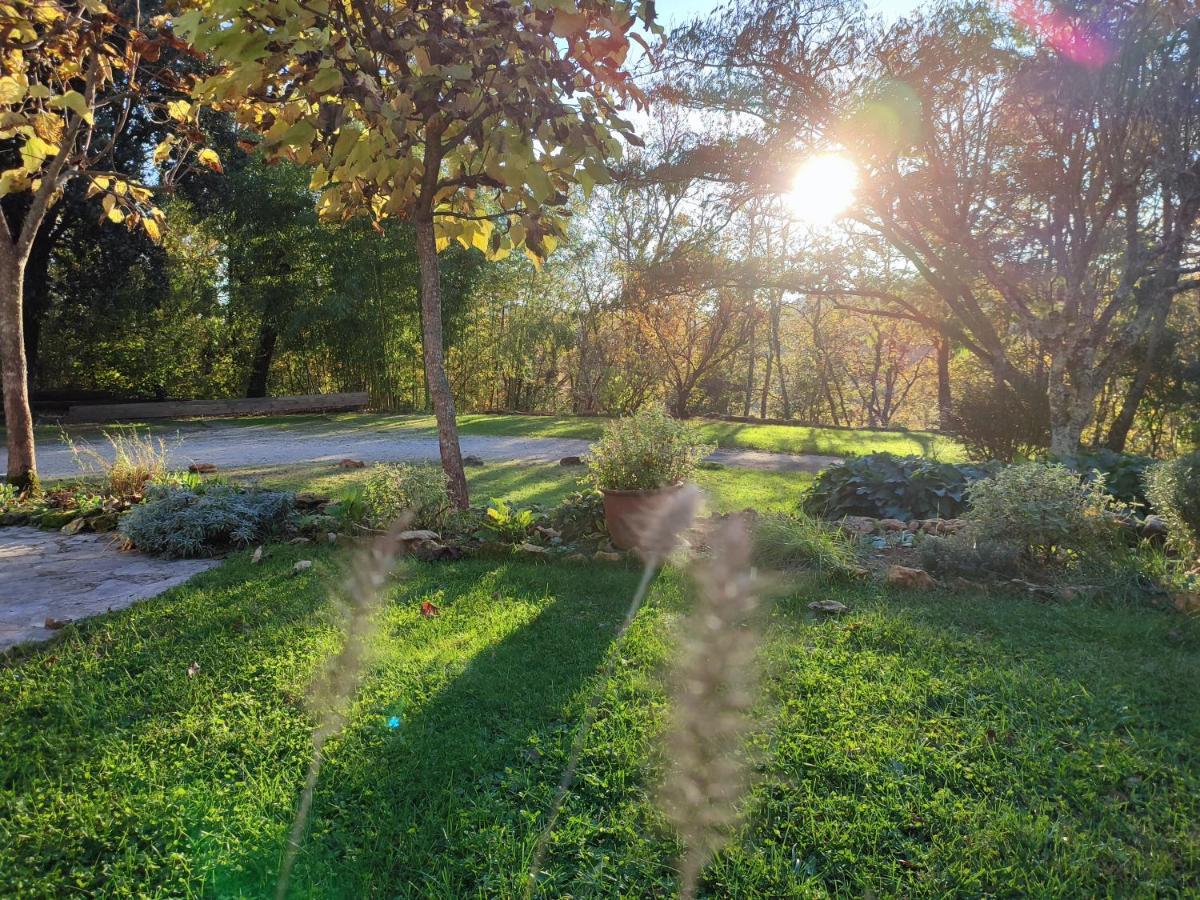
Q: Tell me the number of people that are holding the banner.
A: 0